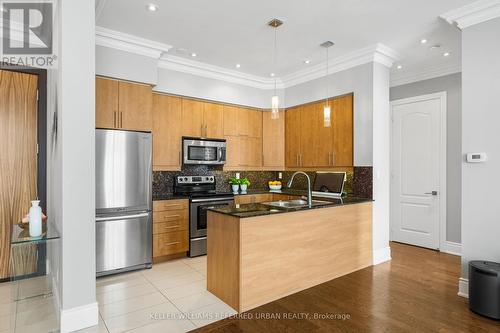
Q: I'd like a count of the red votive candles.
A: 0